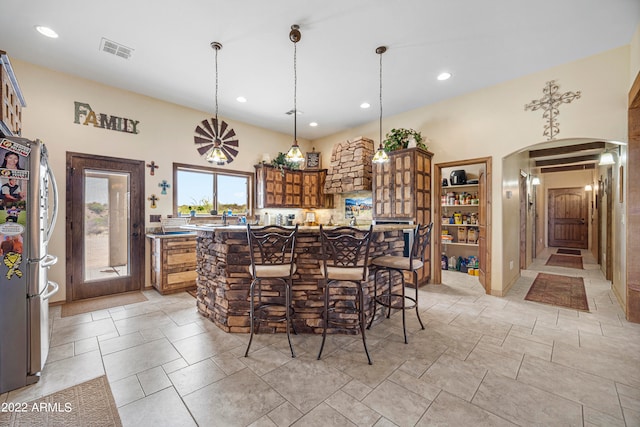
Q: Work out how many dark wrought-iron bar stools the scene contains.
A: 3